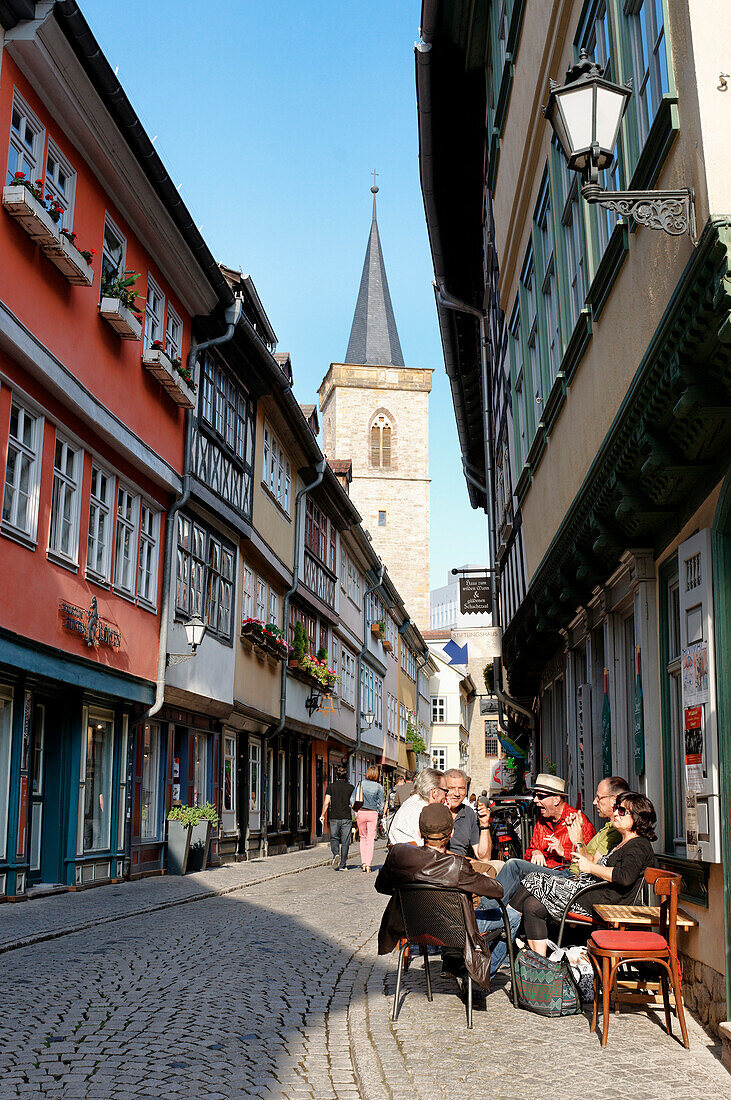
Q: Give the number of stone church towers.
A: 1